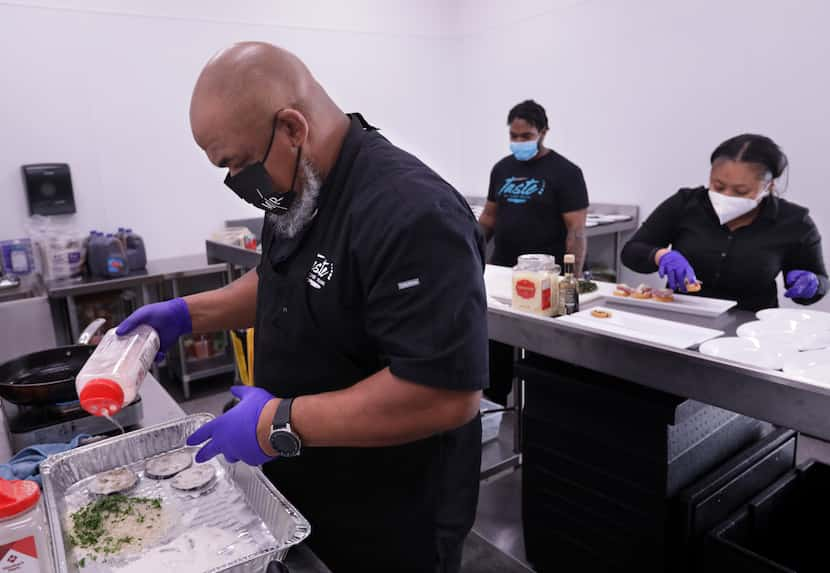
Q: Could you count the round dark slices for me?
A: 3